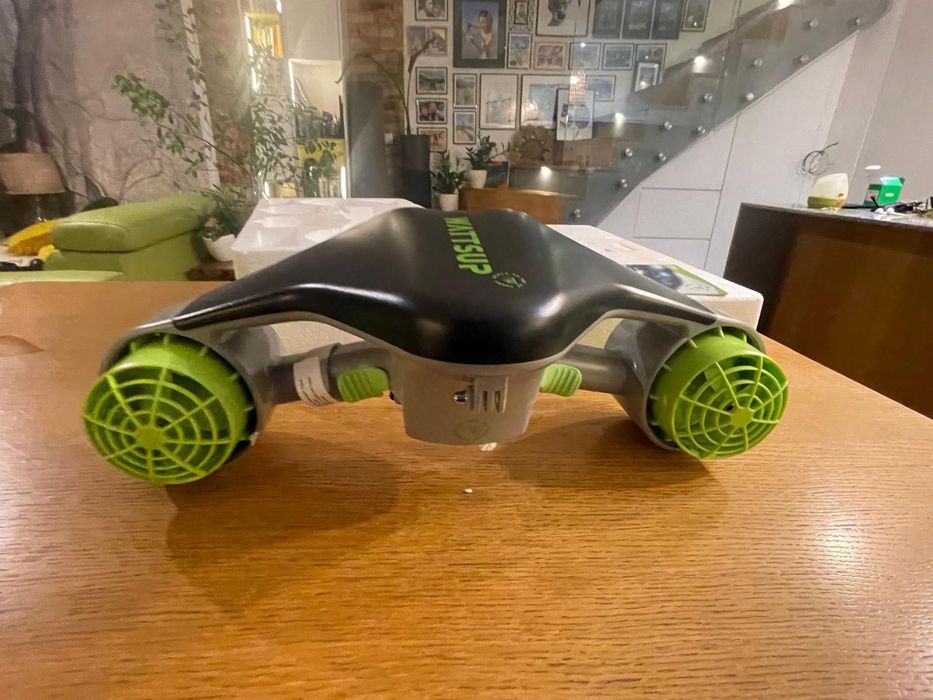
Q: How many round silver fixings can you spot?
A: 12